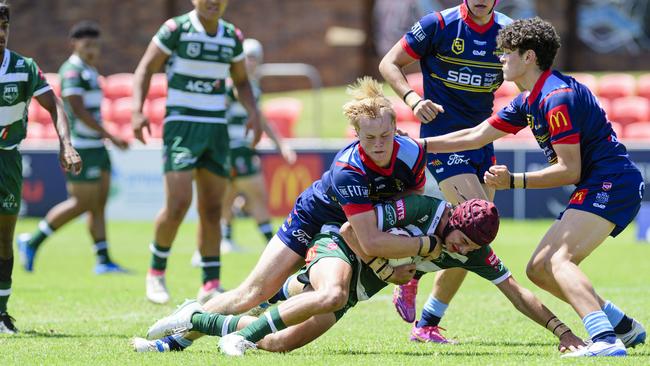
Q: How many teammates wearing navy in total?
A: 3